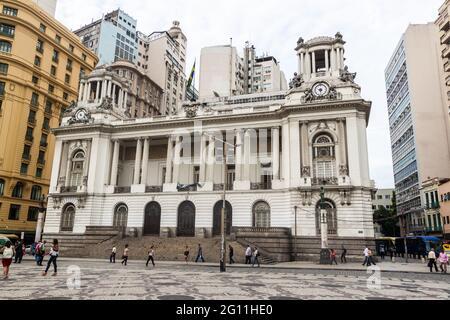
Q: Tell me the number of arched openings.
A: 9